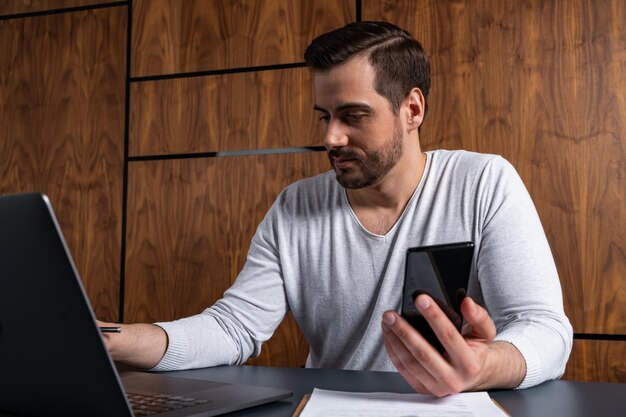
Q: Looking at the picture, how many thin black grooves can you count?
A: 6